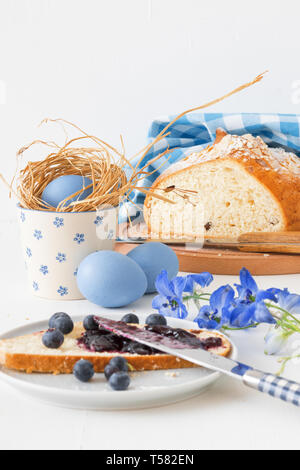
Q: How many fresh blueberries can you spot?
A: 10